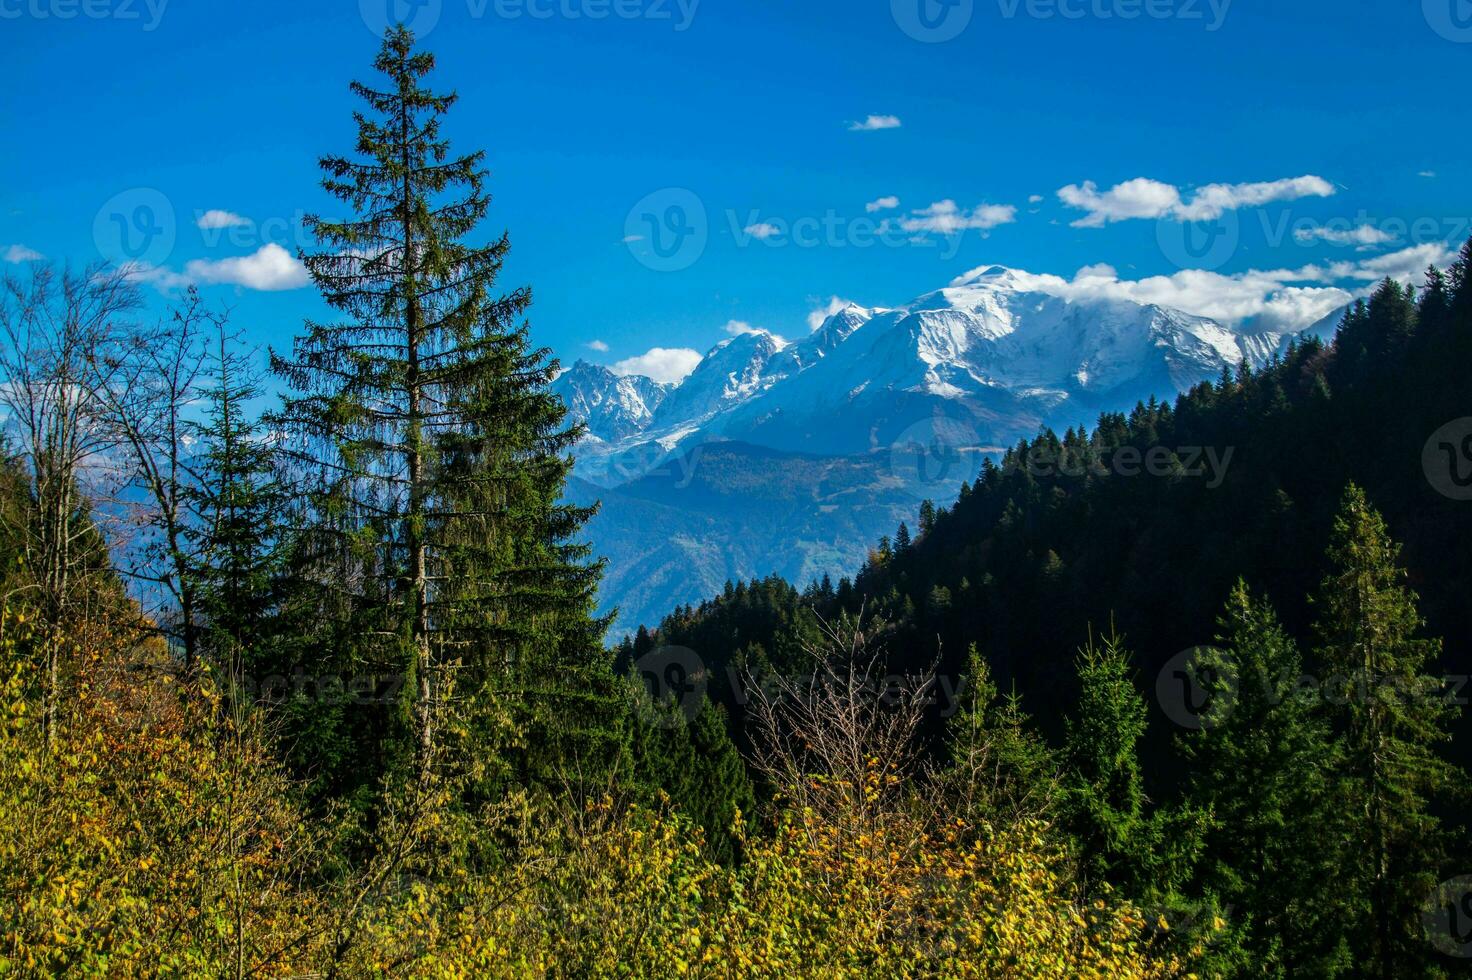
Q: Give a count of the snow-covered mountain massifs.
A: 1